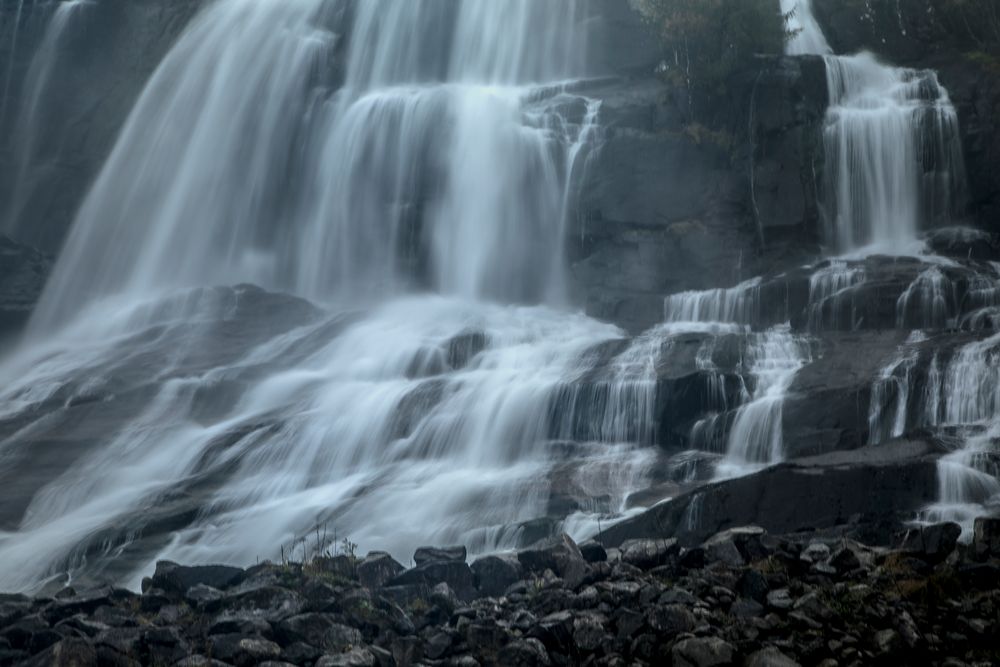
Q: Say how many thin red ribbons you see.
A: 0